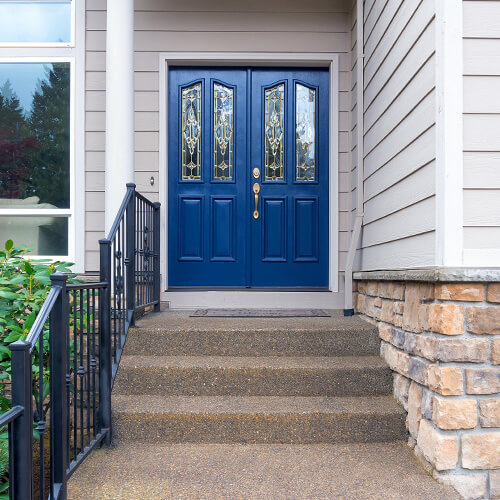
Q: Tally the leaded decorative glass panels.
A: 4